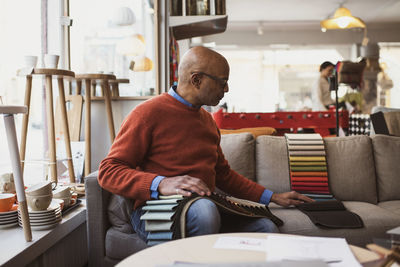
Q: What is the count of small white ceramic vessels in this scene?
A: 2